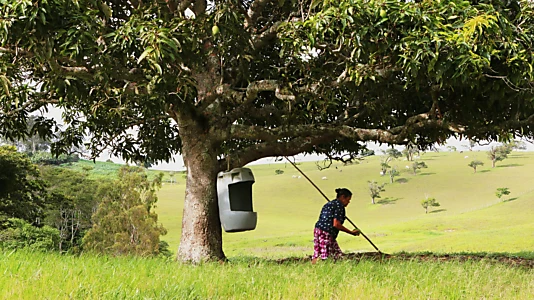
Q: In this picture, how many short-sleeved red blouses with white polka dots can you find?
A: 0